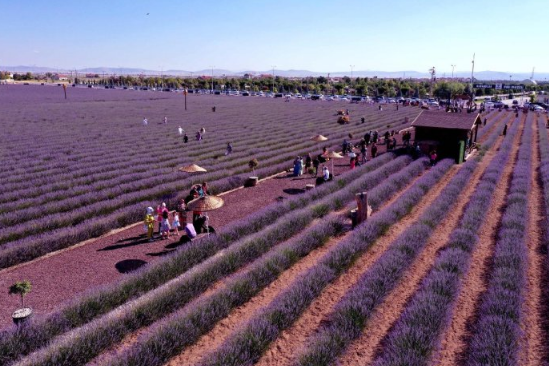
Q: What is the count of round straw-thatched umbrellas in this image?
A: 4